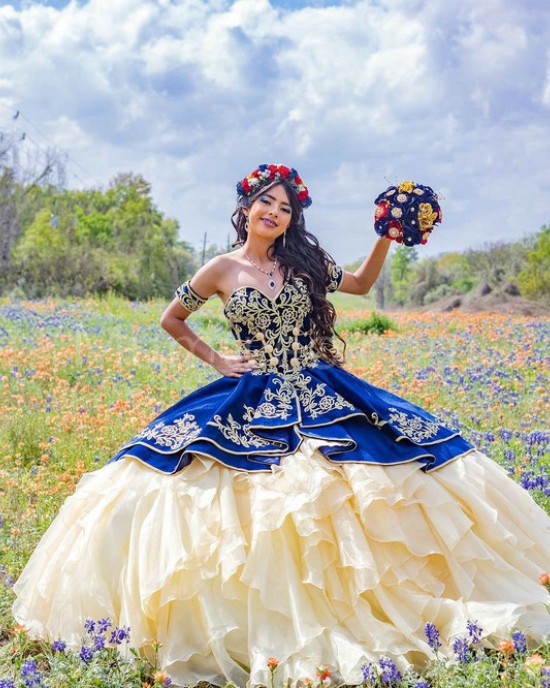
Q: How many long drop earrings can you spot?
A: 2